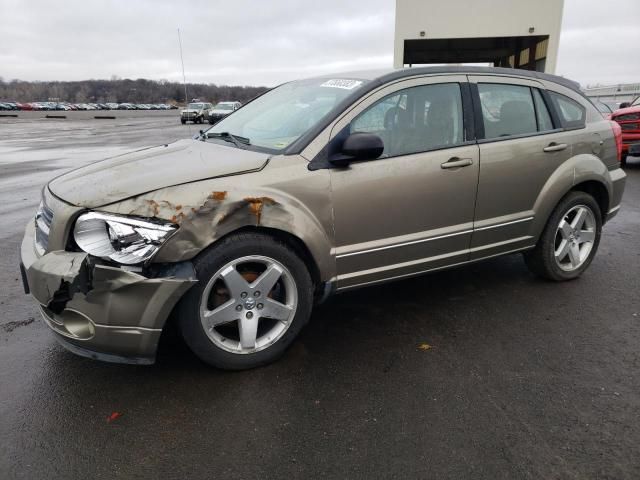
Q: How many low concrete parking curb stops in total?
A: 3